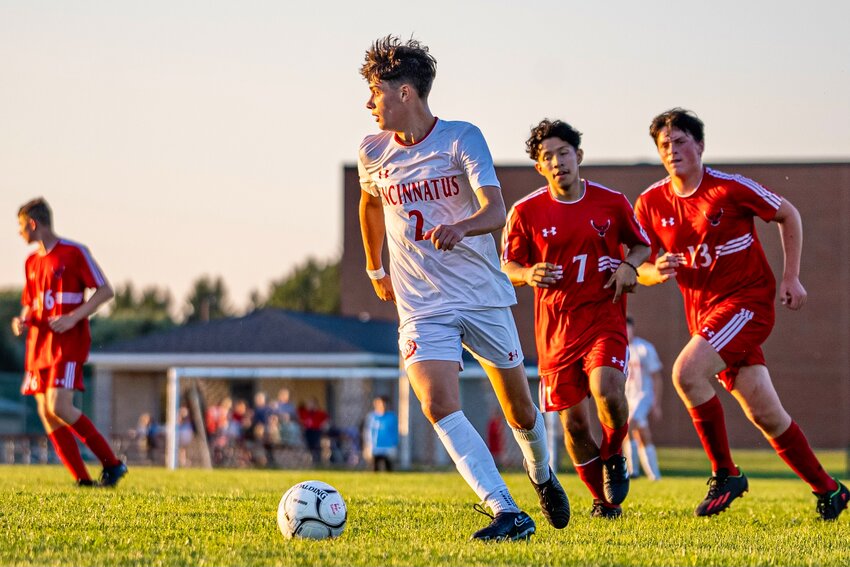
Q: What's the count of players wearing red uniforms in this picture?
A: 3